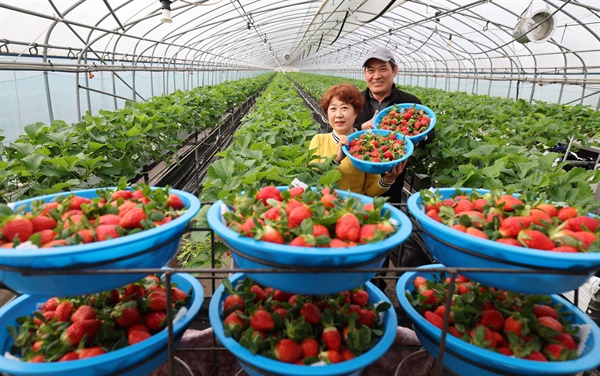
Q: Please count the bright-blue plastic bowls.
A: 8